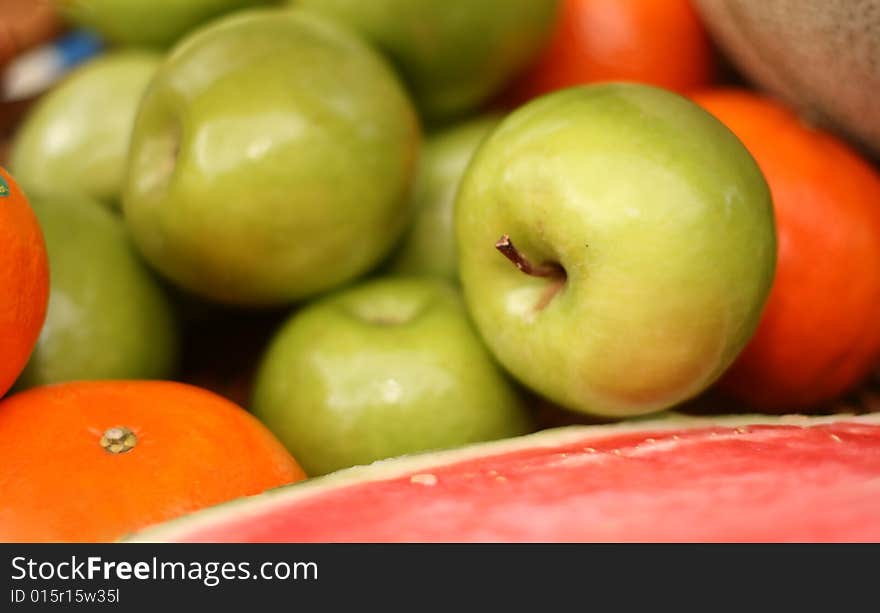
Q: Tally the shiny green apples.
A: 8